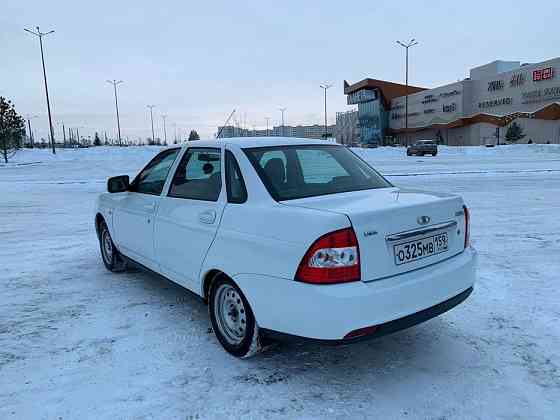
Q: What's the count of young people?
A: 0